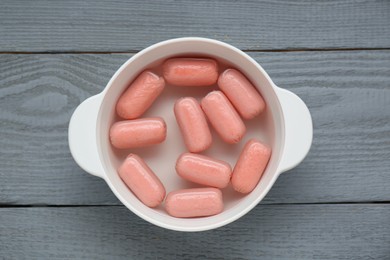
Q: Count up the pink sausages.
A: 10